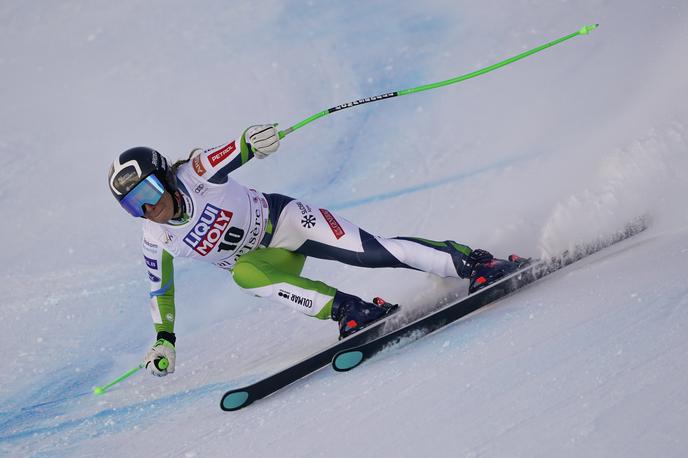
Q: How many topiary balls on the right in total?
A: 0